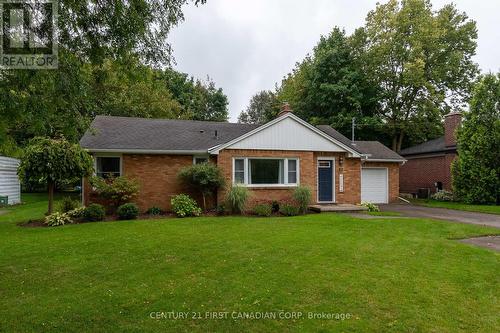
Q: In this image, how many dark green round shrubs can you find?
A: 2